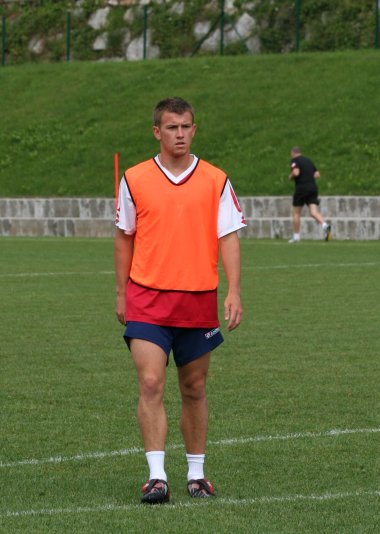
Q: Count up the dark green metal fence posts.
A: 6